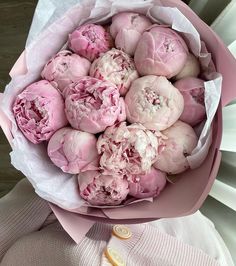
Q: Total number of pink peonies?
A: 15